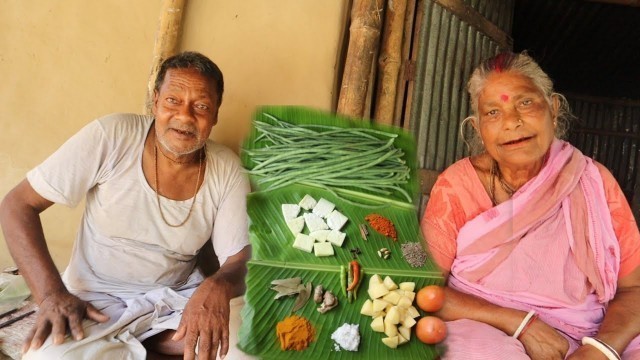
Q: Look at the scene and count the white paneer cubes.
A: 10